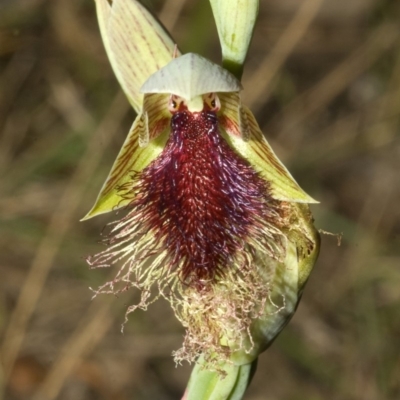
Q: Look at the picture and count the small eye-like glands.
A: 2